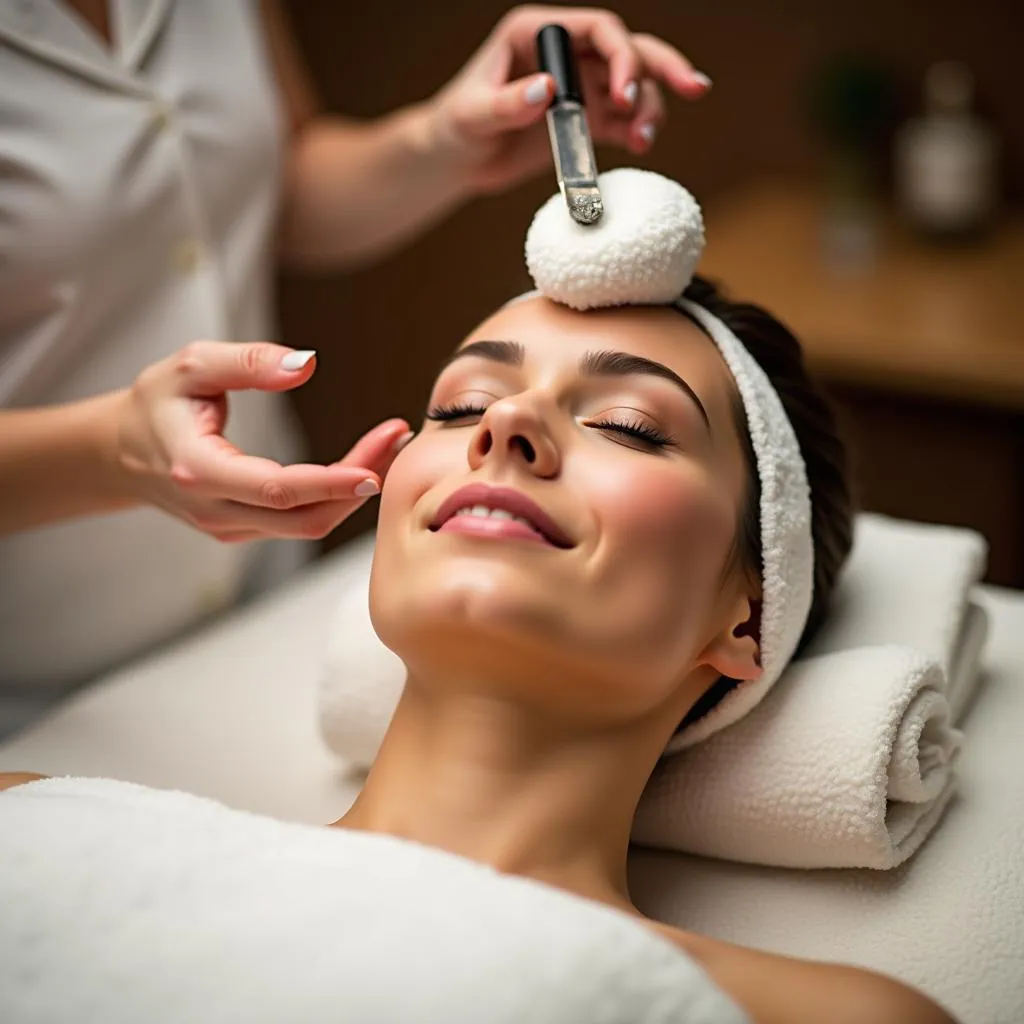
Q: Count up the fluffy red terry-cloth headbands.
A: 0